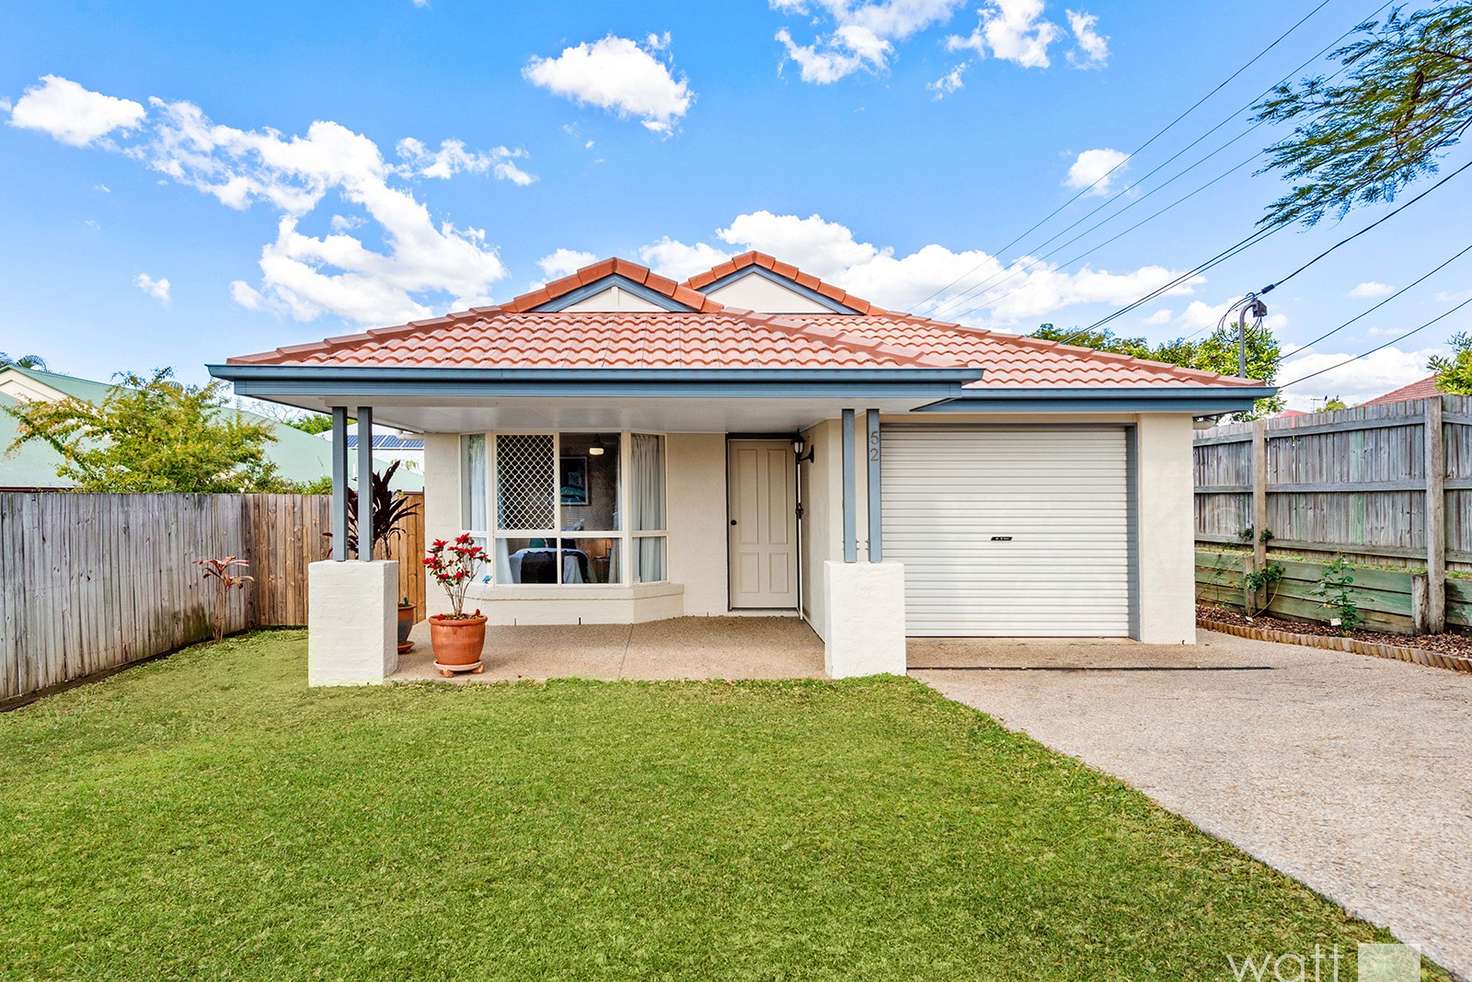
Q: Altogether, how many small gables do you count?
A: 2